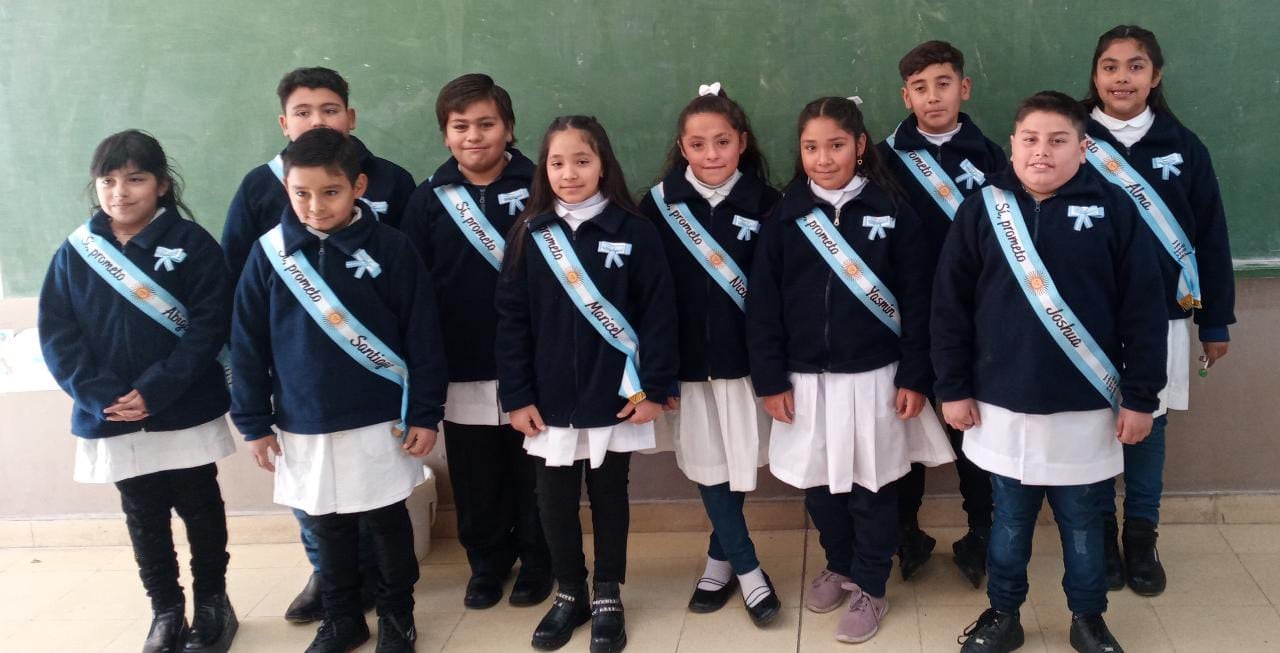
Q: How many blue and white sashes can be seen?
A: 10